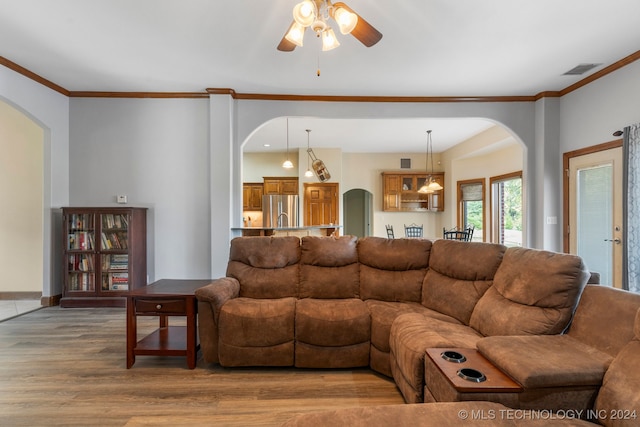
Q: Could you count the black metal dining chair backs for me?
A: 4